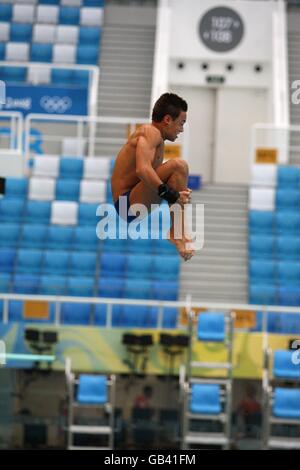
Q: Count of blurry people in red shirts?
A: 2